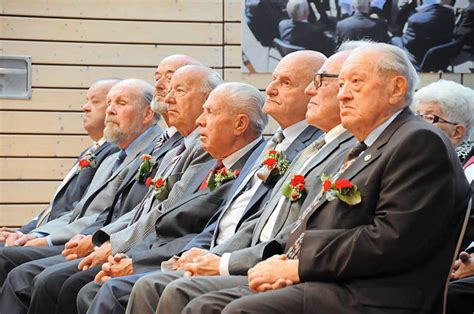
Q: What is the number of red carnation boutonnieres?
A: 7